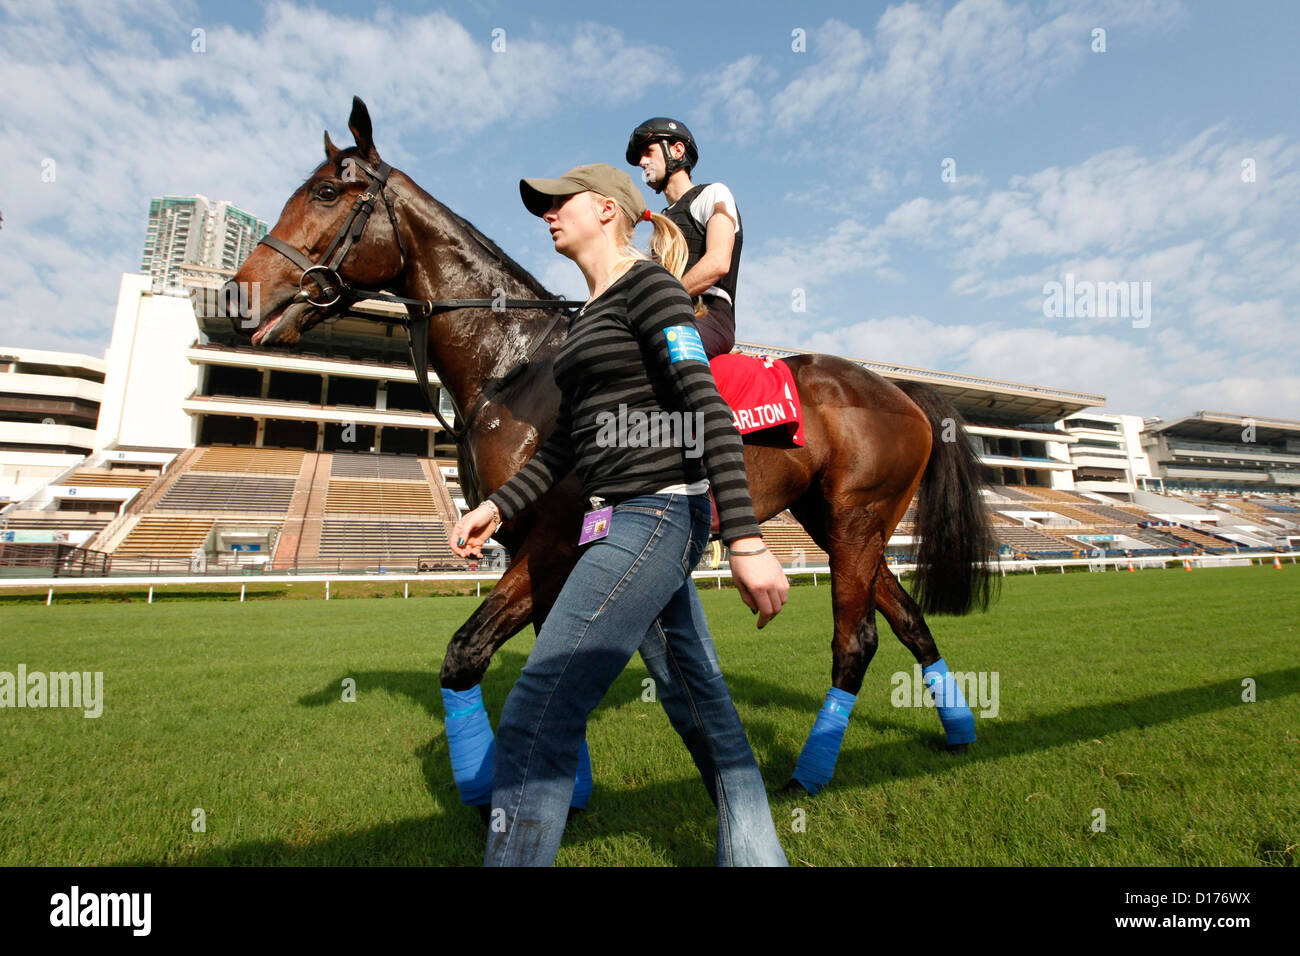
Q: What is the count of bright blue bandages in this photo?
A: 4